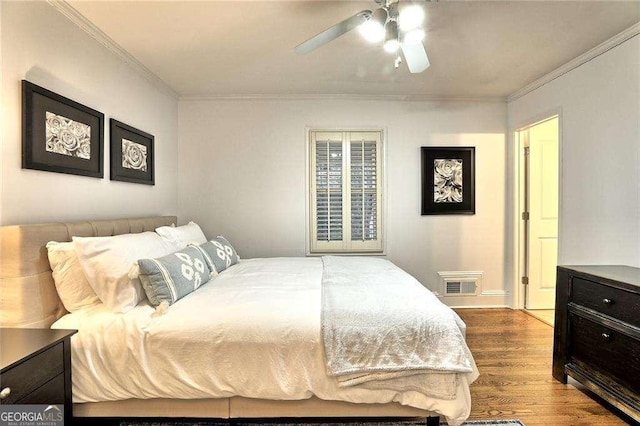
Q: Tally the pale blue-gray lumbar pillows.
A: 2